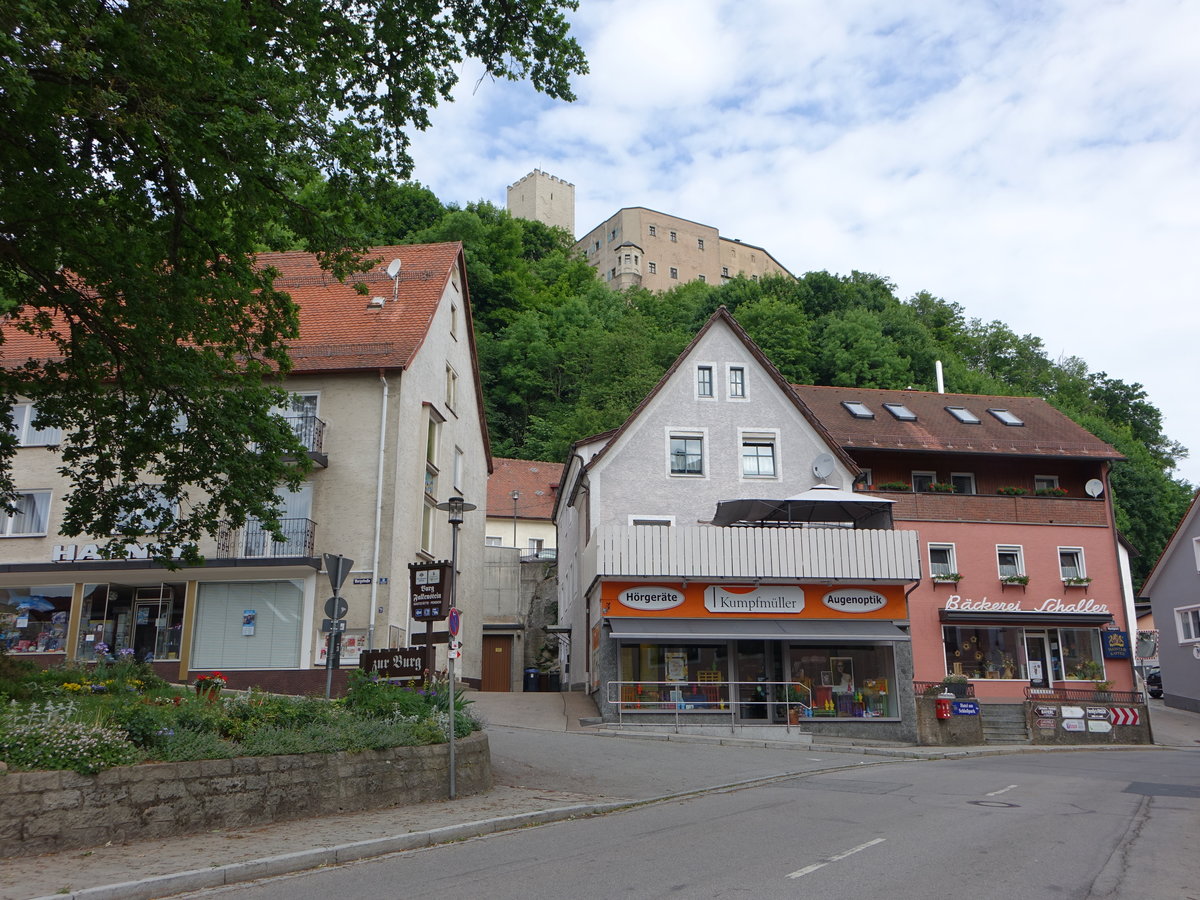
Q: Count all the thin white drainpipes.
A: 1